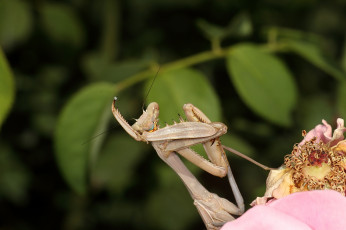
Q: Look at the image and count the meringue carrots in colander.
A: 0